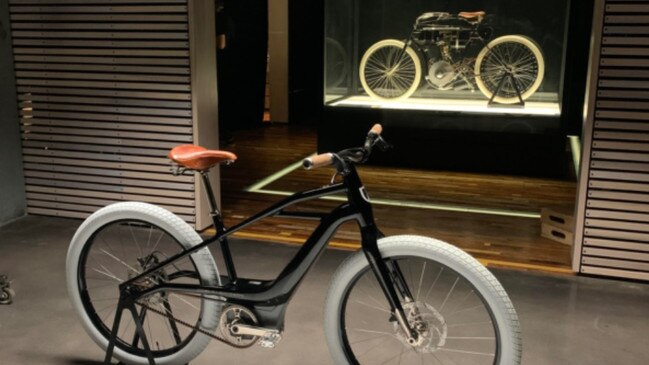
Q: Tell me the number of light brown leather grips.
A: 2